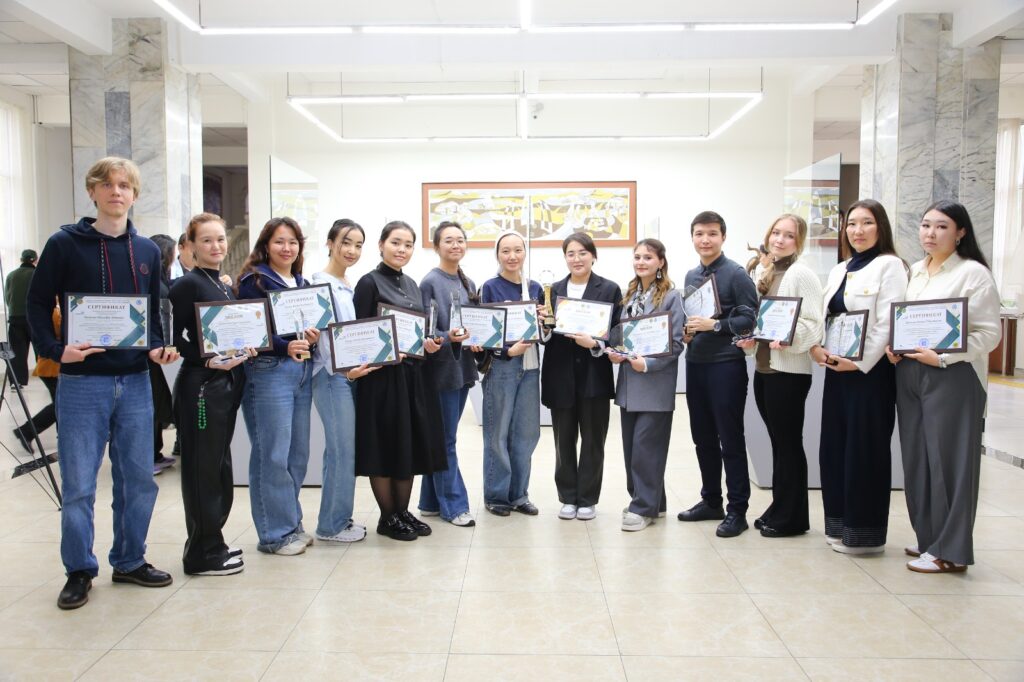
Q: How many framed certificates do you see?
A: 13